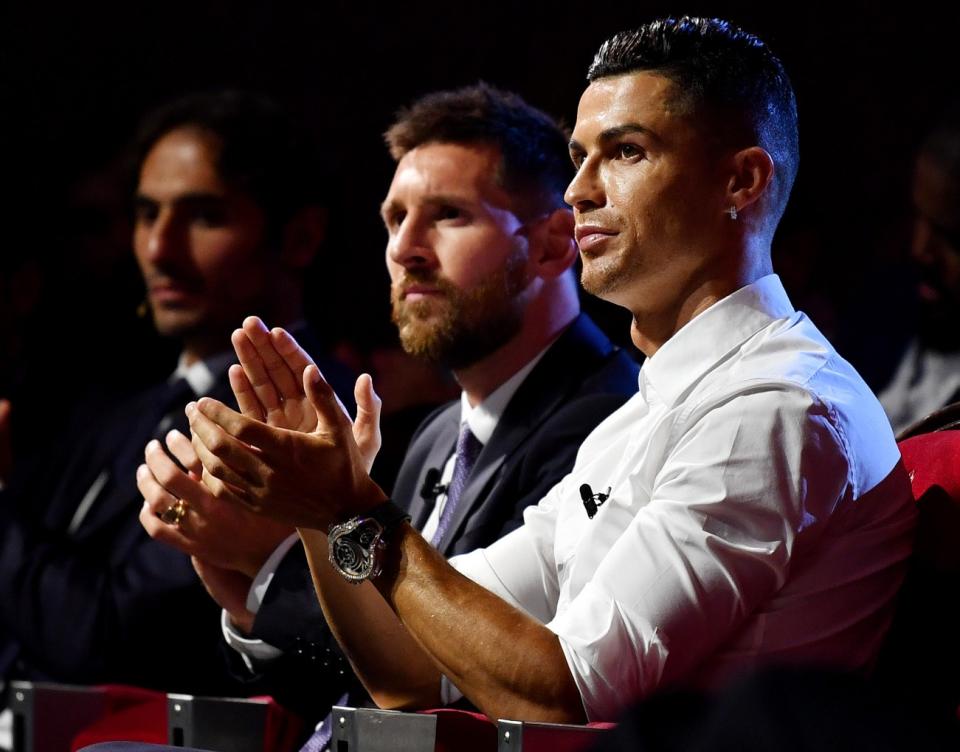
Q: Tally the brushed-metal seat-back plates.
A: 4